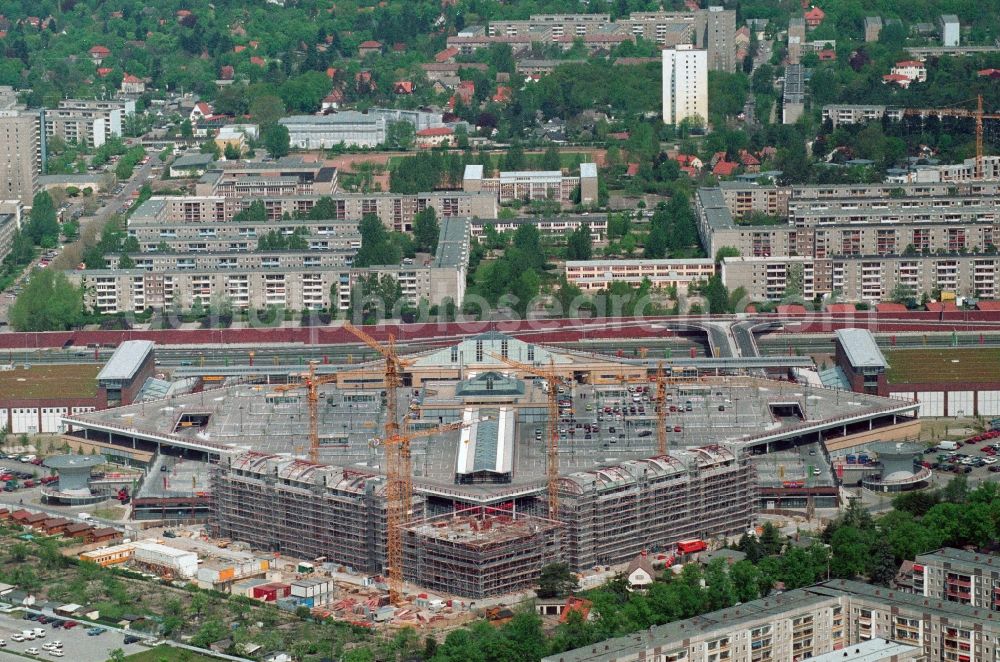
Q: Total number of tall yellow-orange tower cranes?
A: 6